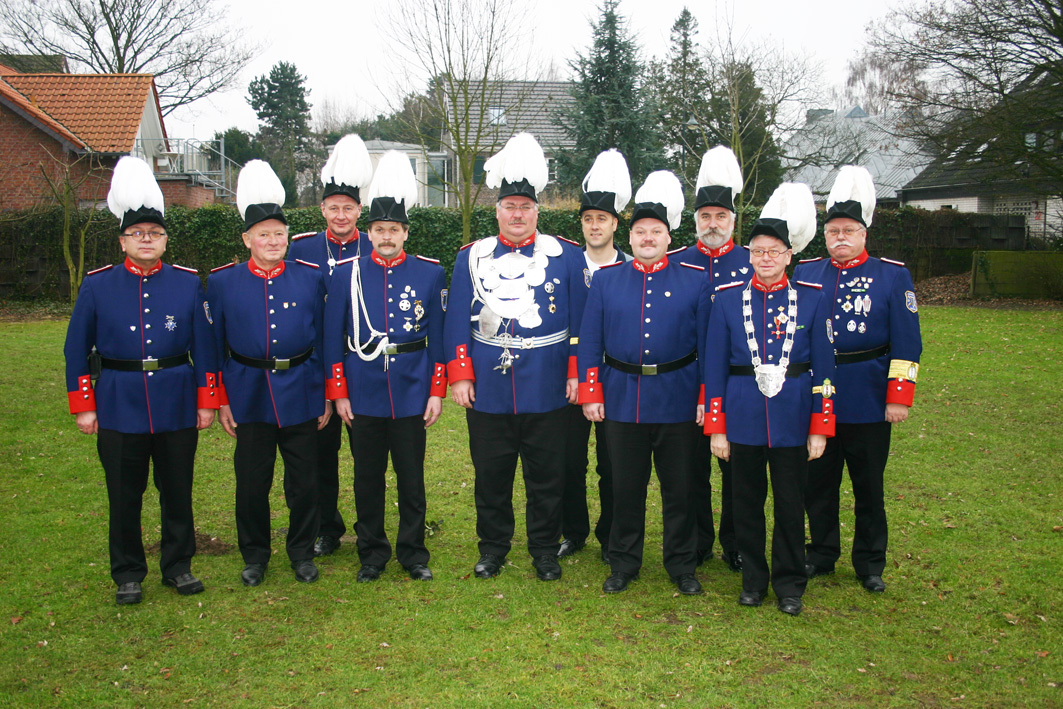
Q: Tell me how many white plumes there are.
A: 10